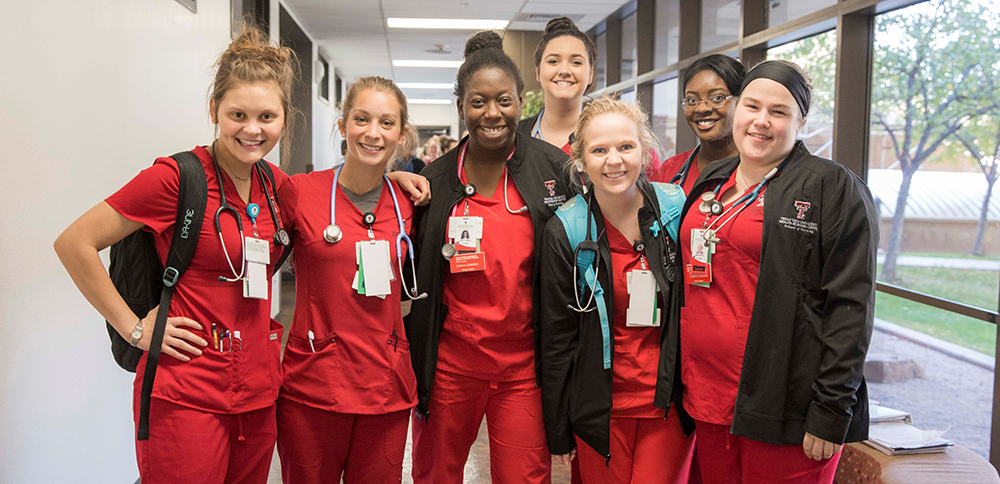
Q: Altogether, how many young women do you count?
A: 7